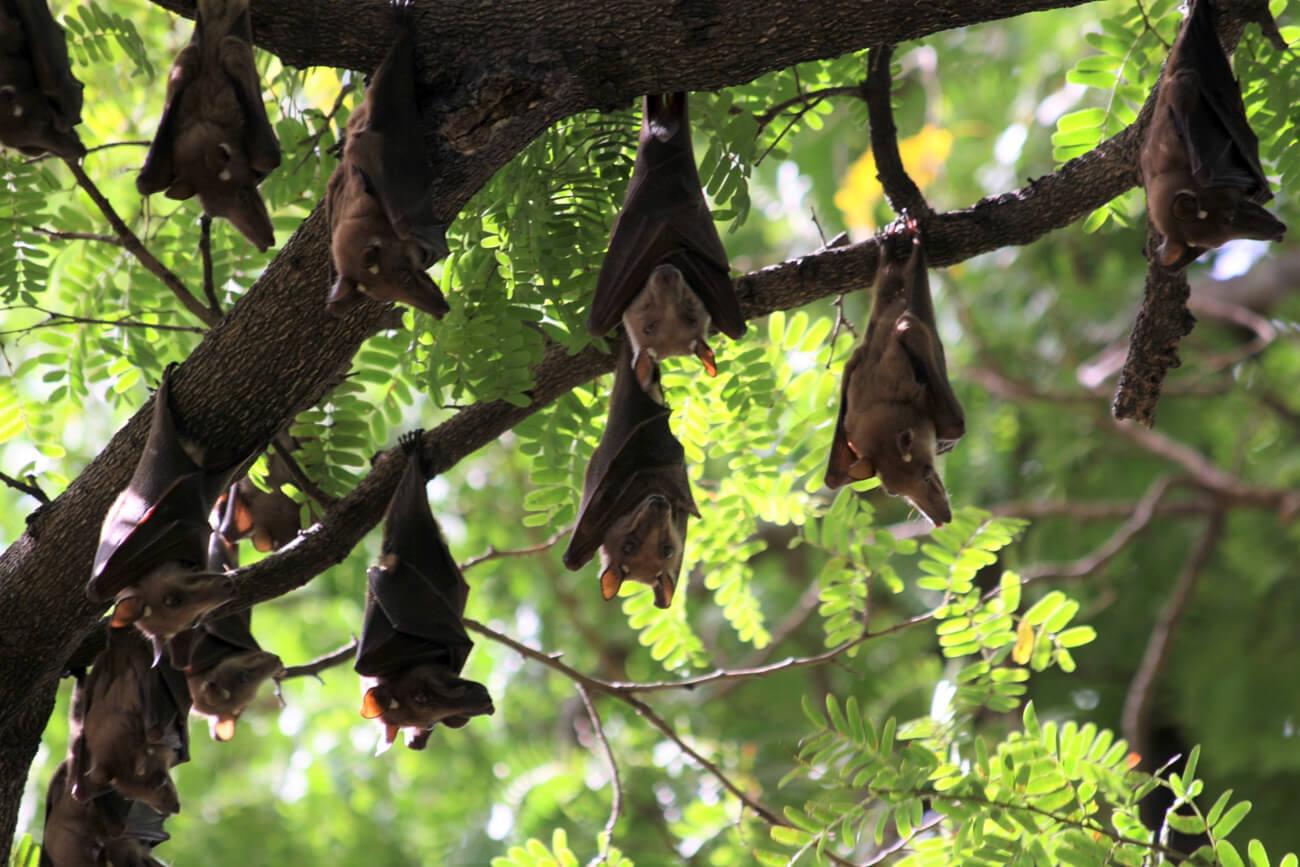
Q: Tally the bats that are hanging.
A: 13